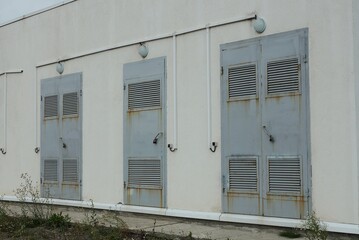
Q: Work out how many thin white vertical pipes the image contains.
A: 4